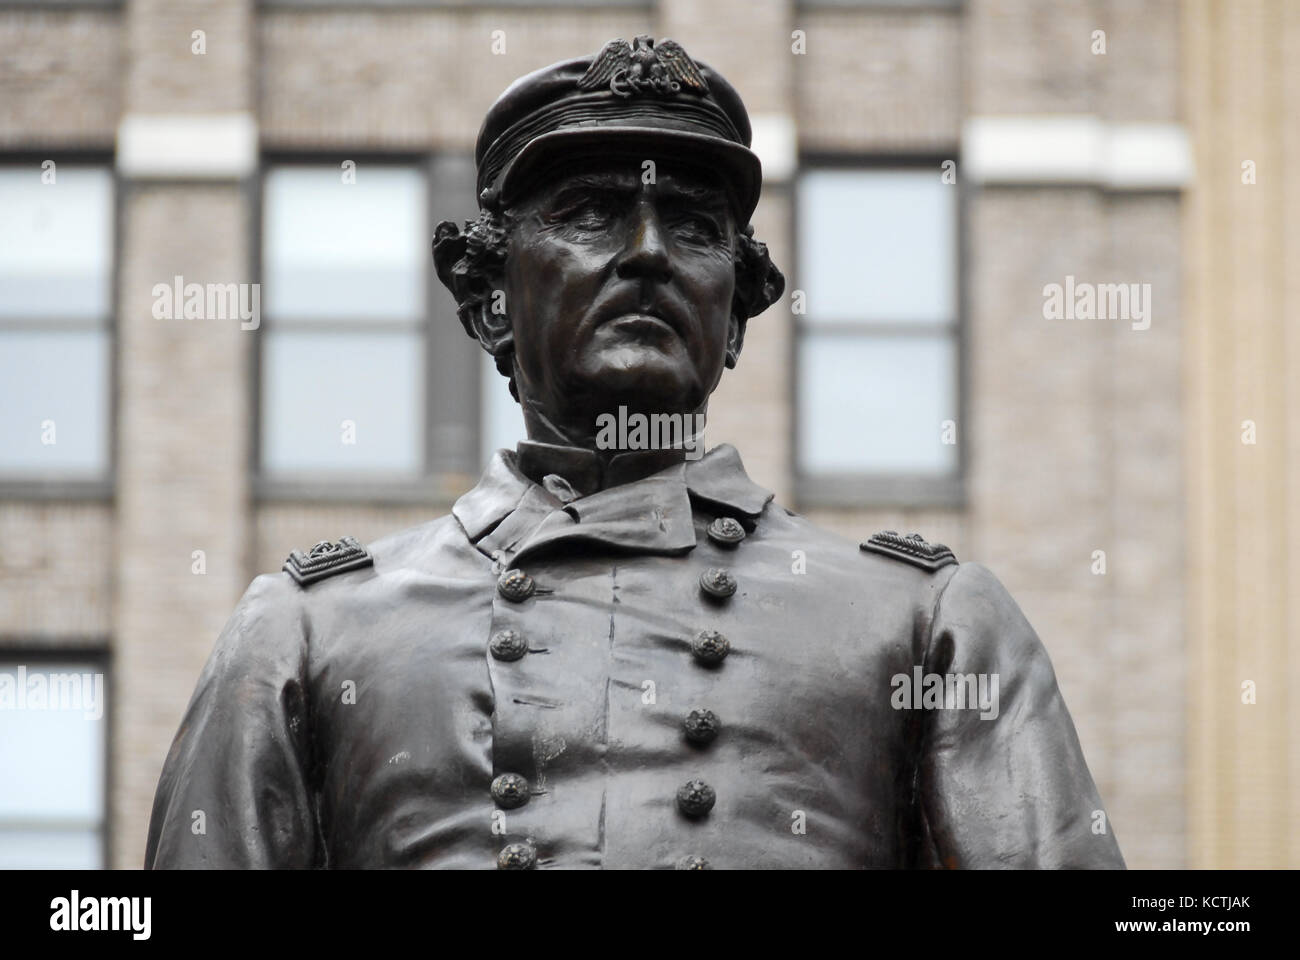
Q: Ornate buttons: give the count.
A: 10